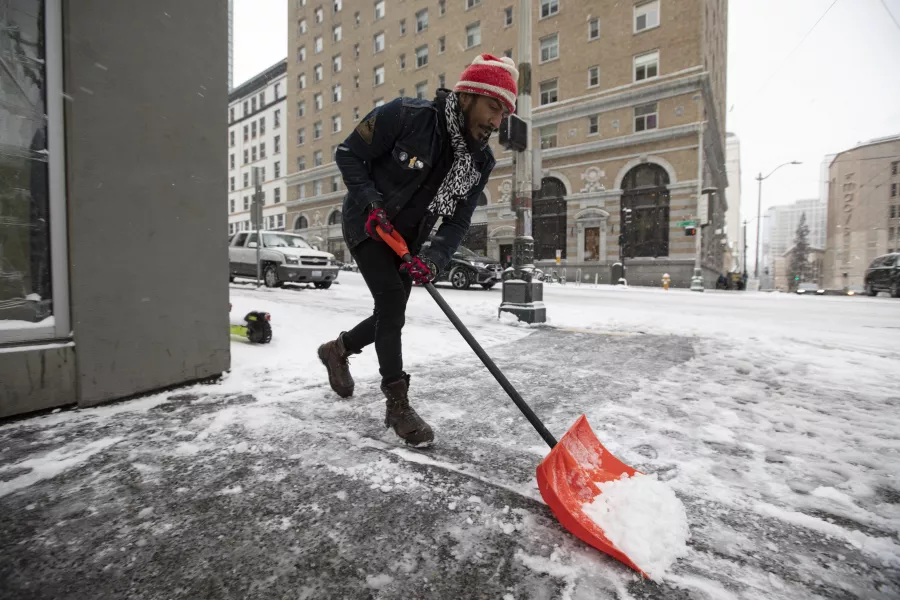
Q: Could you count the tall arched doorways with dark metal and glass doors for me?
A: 2